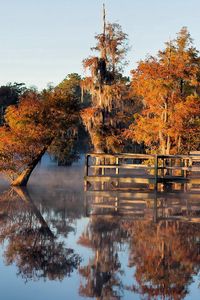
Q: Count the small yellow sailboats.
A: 0